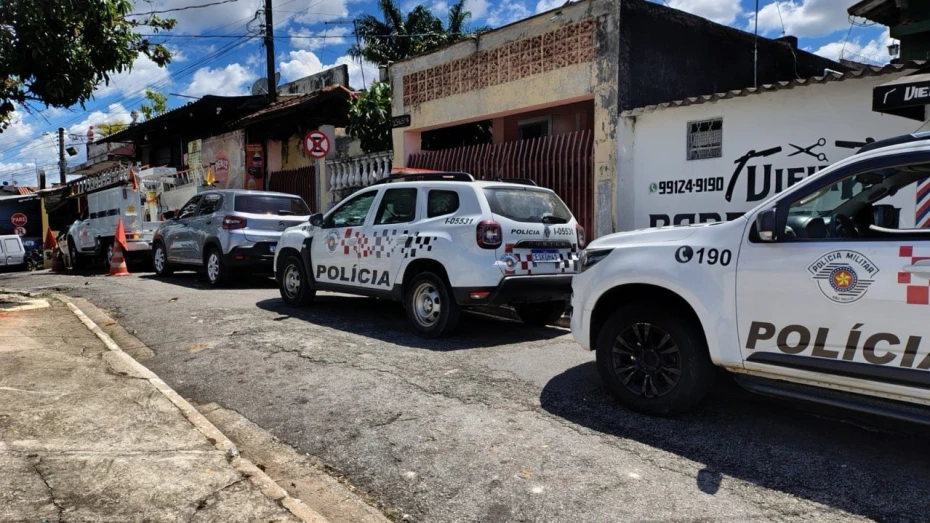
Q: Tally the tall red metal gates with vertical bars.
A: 2